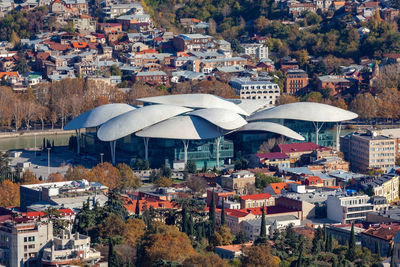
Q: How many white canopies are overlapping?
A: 8